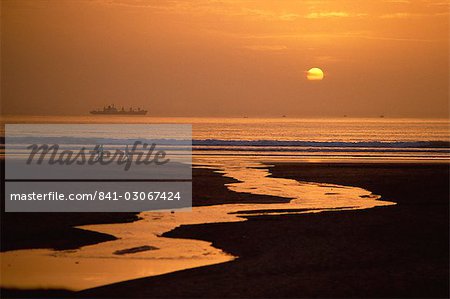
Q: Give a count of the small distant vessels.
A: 4